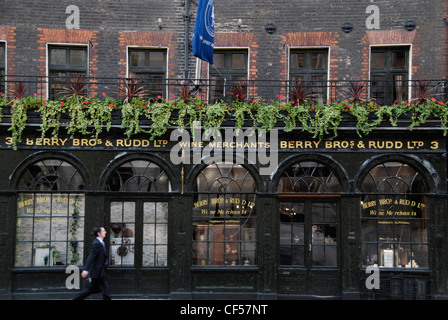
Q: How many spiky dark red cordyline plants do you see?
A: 8